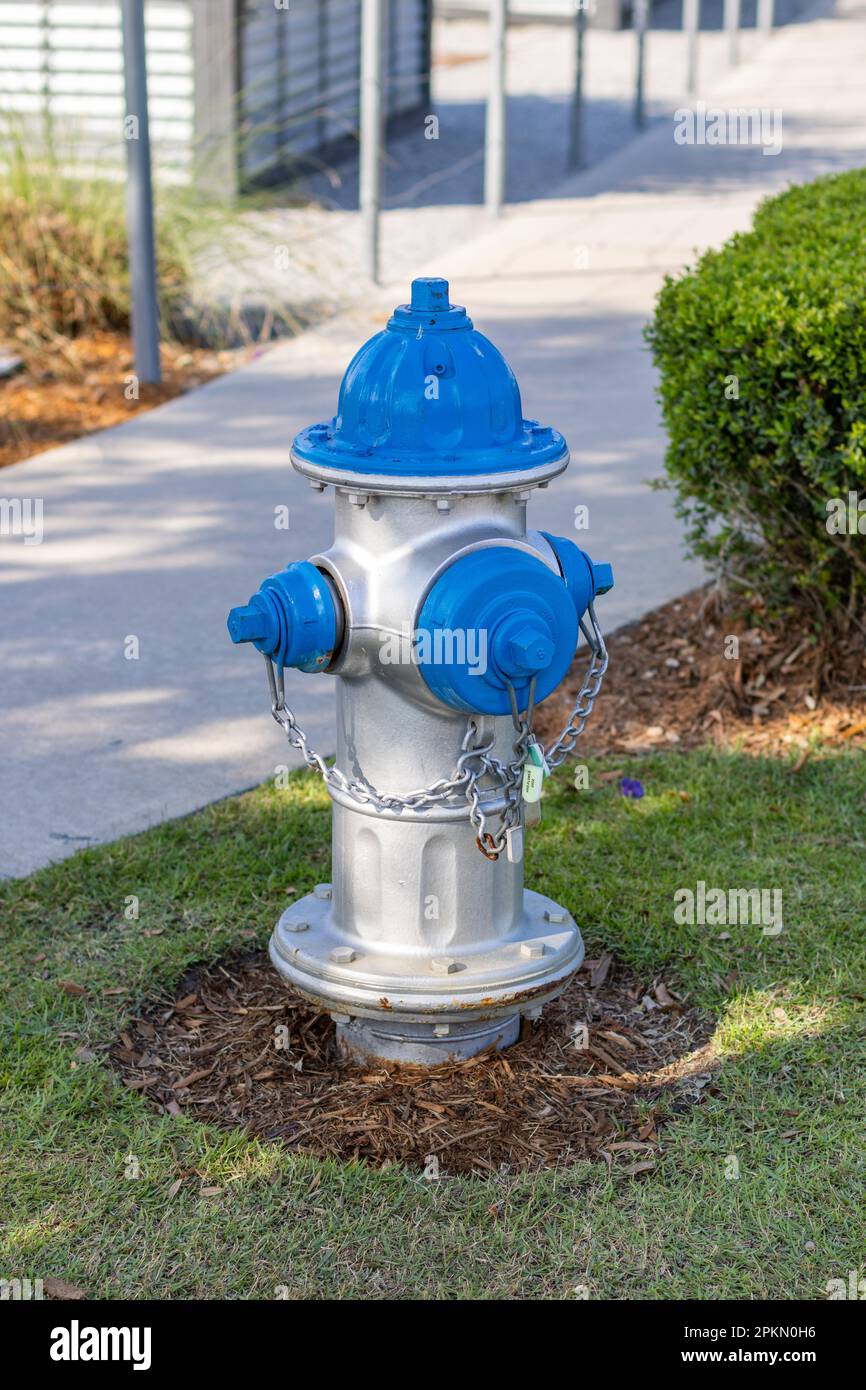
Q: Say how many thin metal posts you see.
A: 8